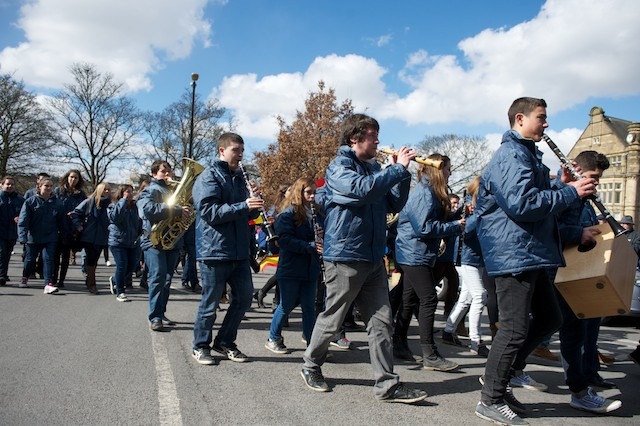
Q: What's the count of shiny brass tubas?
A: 1